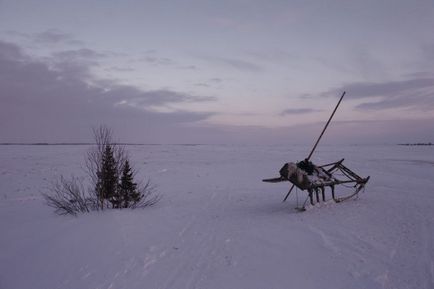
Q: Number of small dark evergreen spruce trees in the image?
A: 2